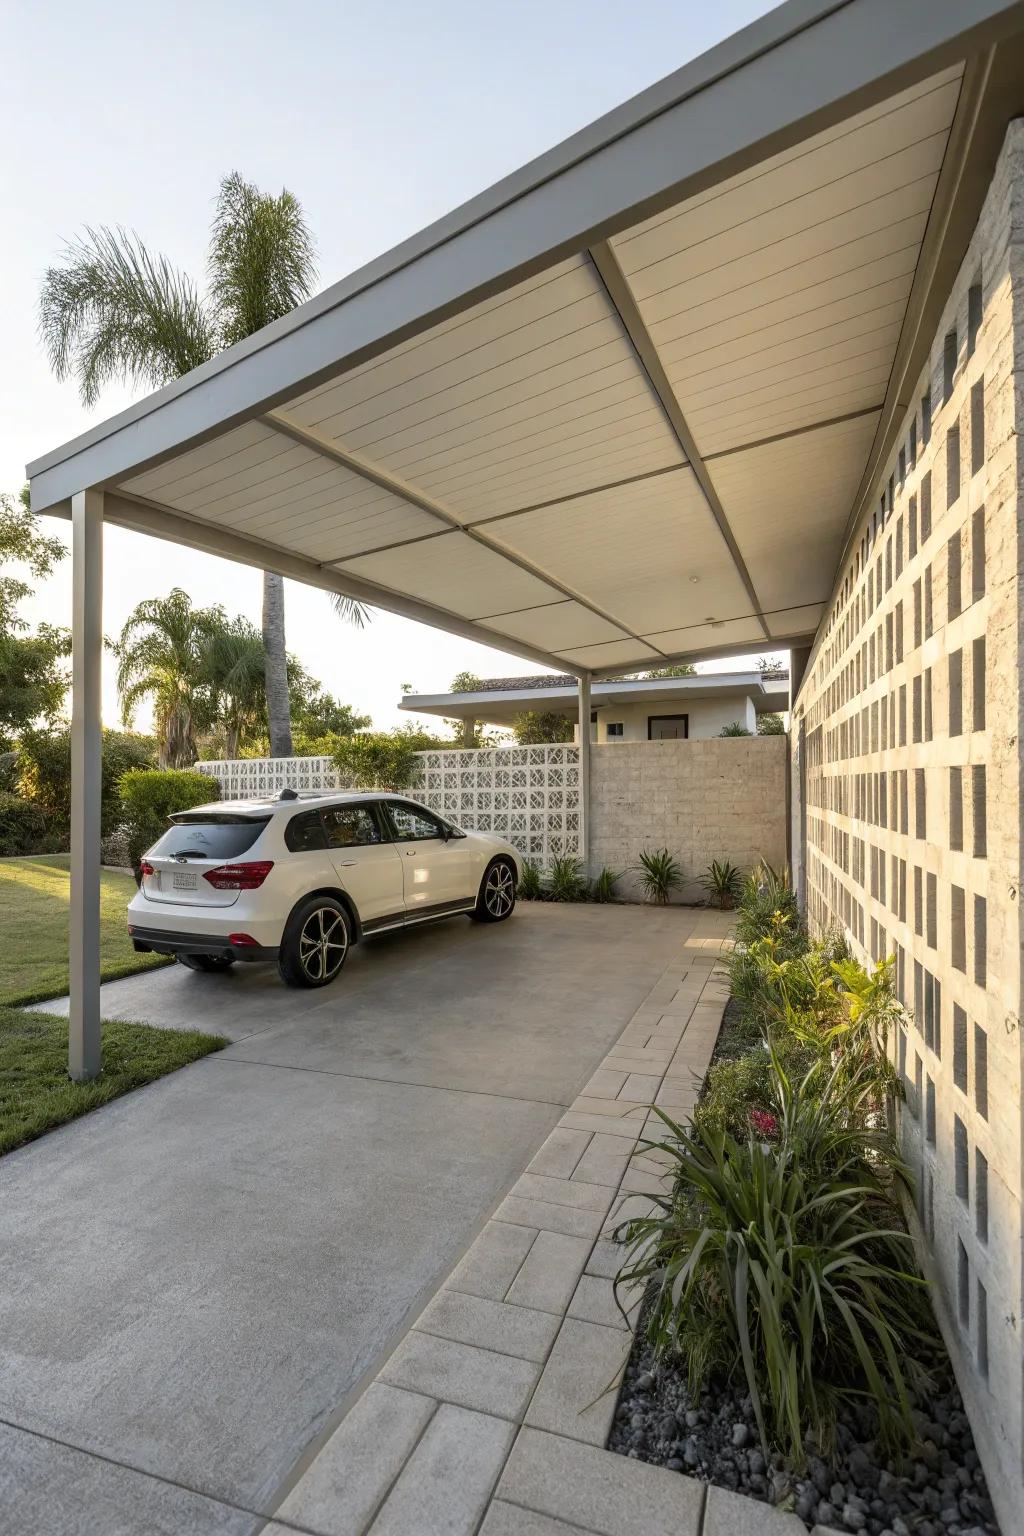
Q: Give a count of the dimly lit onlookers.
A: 0